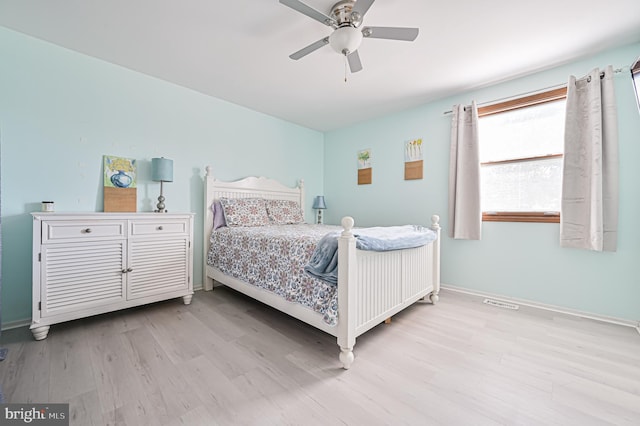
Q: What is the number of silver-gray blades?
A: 5